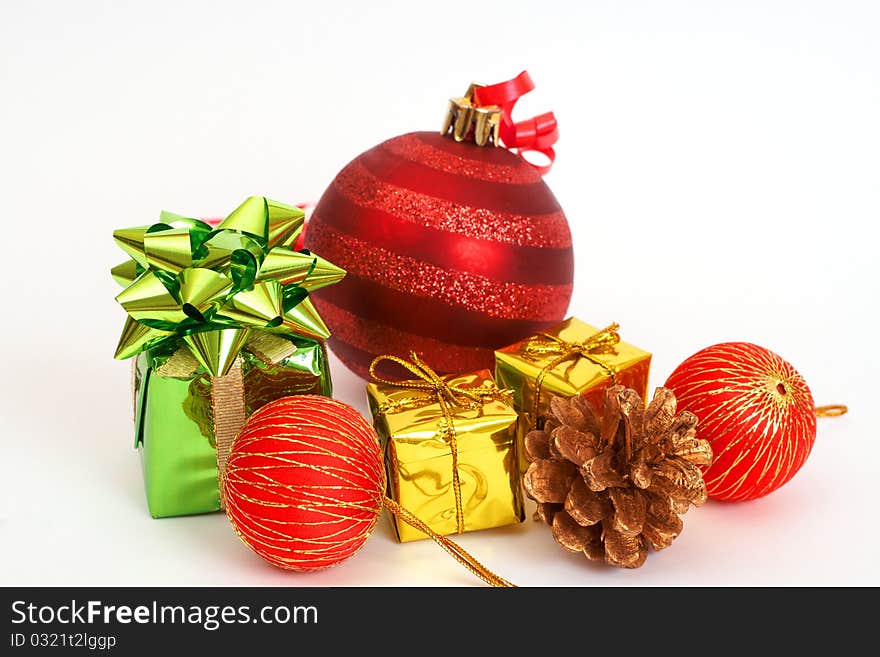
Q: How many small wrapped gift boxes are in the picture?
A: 3